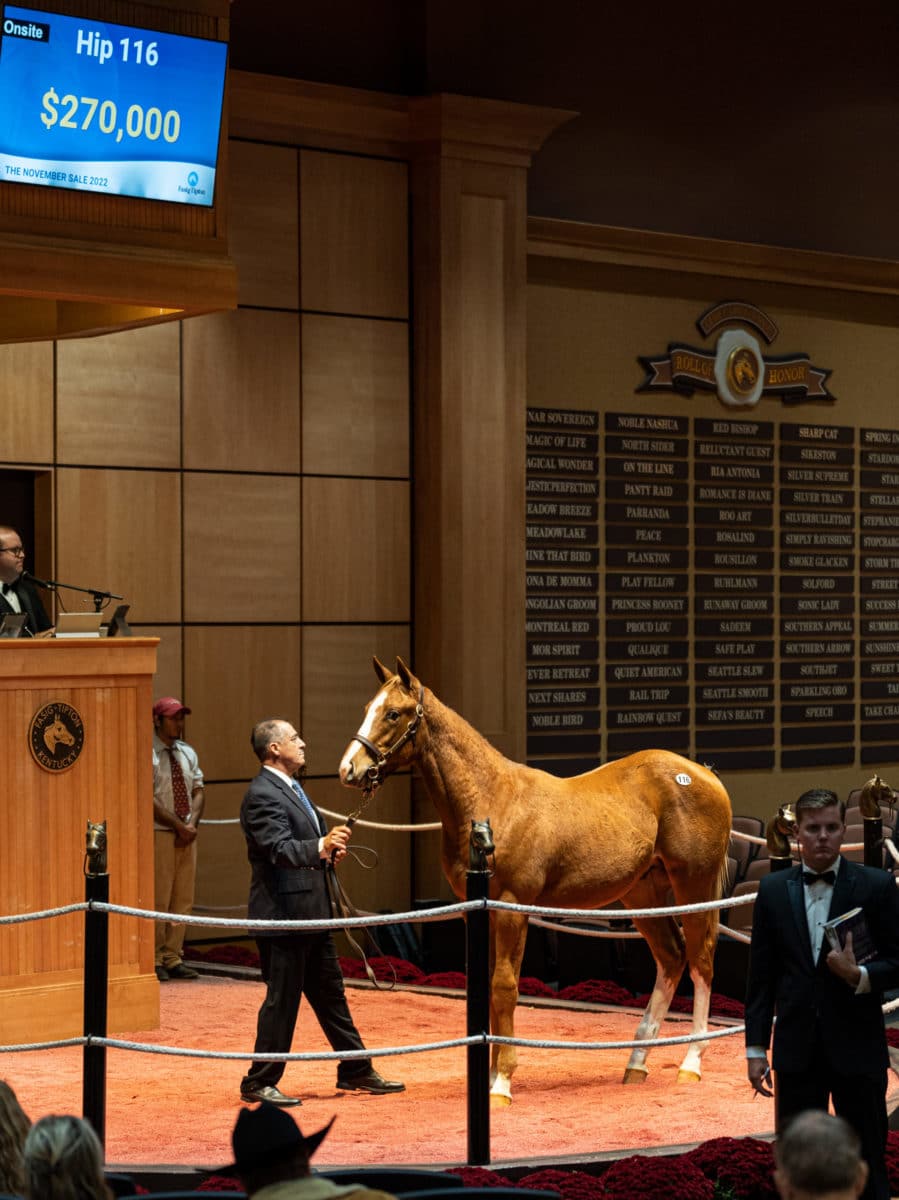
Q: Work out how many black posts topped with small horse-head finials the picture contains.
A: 4